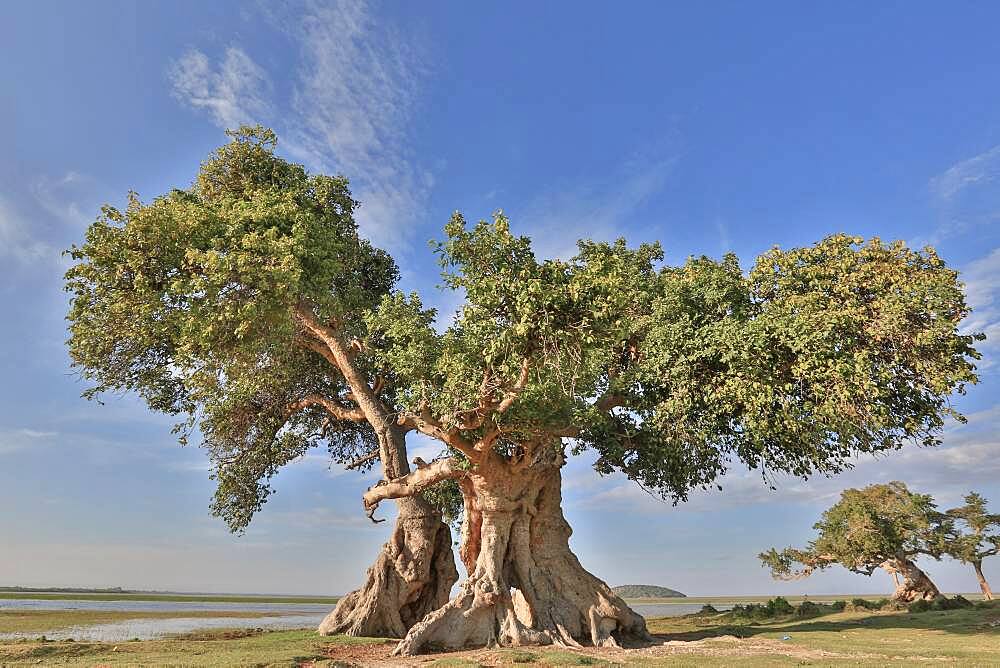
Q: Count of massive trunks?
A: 2